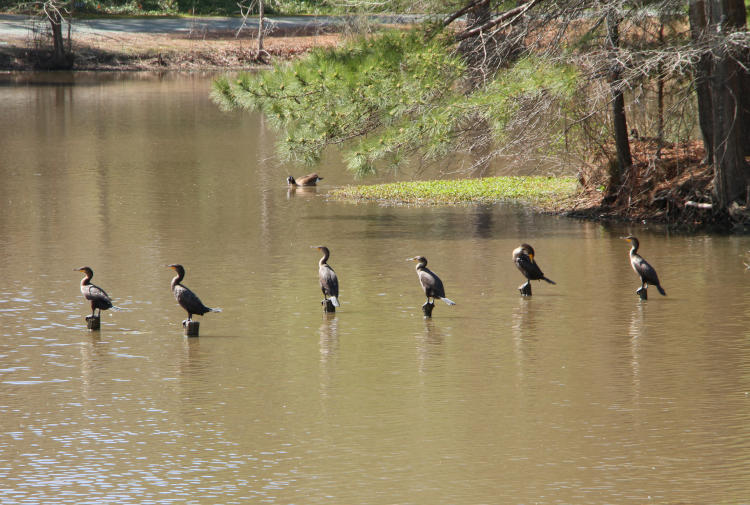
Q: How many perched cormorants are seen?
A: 6